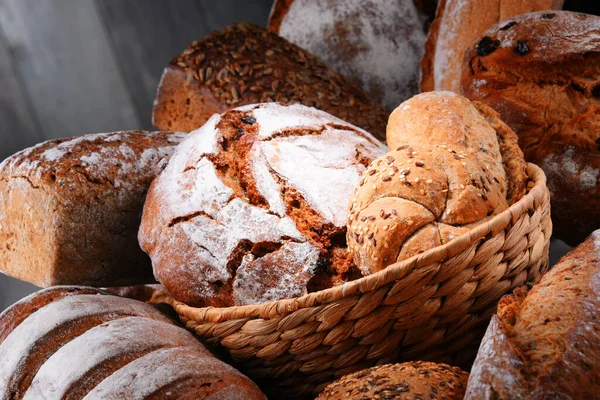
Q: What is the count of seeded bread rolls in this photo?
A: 2